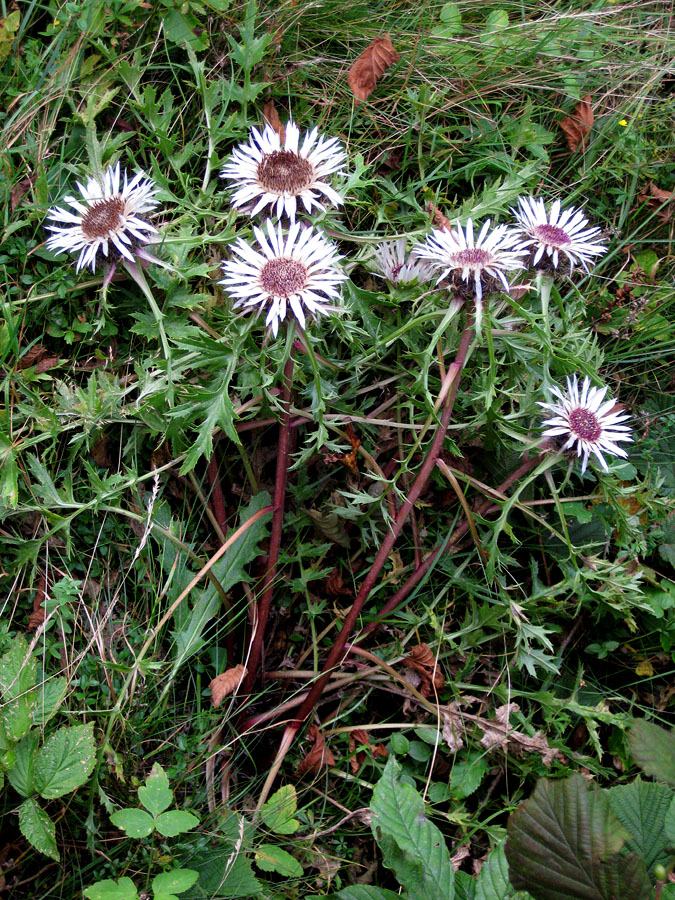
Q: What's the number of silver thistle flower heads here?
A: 7